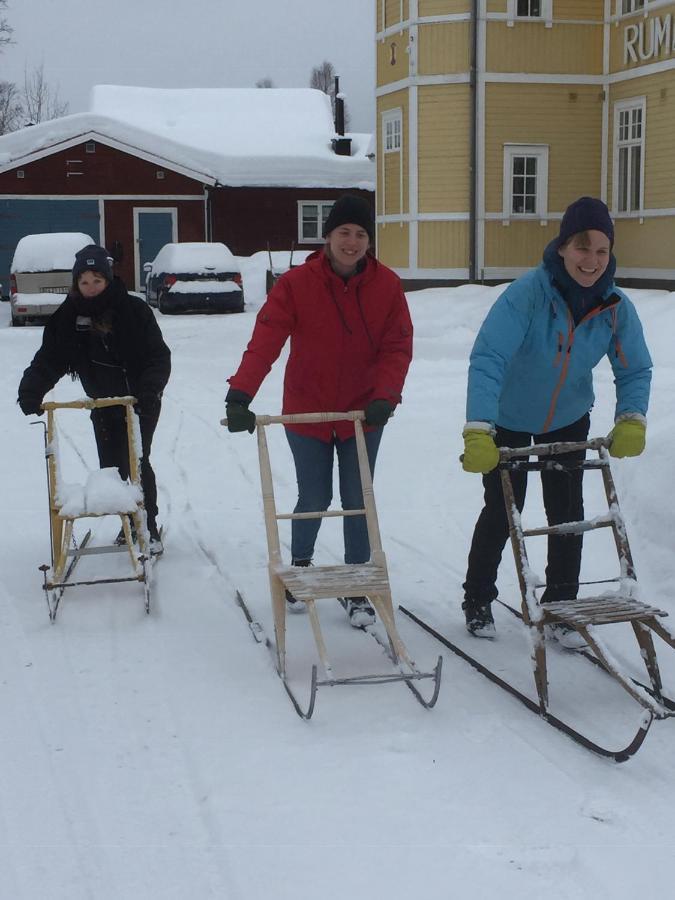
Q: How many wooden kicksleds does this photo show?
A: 3